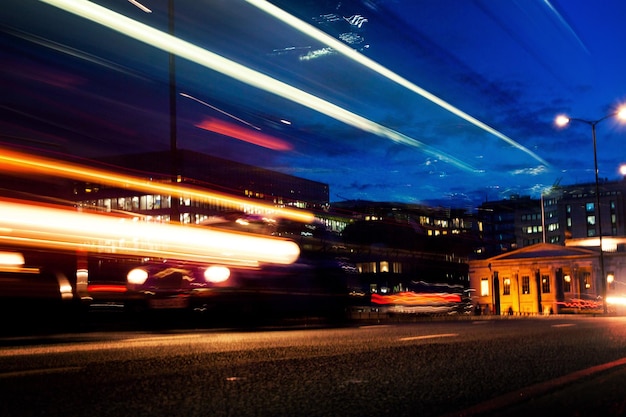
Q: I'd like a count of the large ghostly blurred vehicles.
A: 1